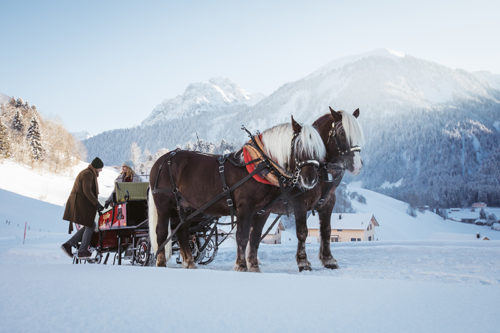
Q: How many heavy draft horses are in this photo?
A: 2